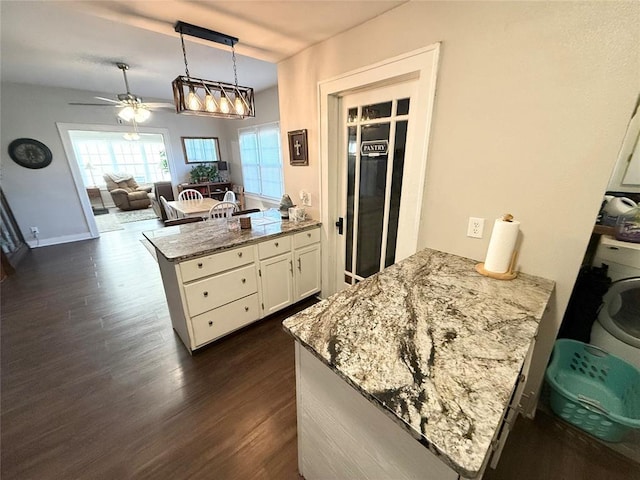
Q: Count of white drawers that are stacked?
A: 3